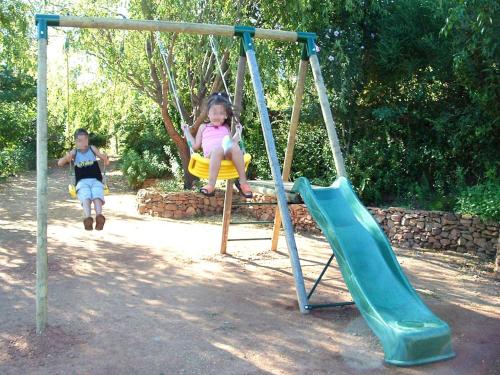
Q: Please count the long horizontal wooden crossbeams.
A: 1